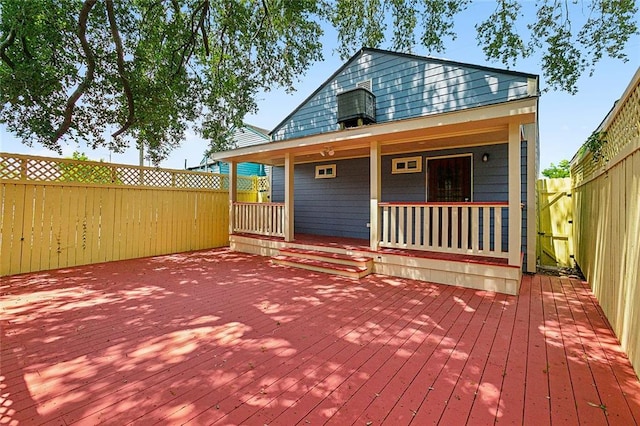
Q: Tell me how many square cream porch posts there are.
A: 4